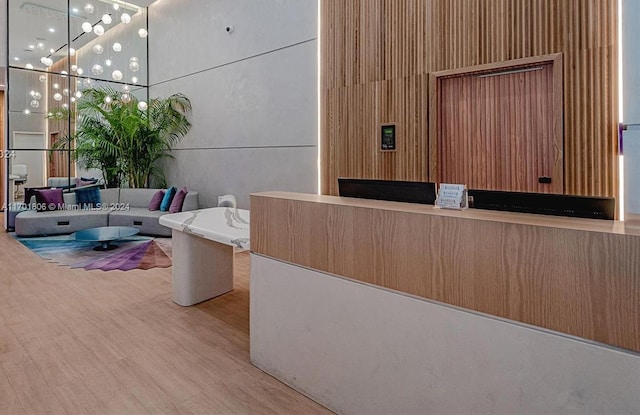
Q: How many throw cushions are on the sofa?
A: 5